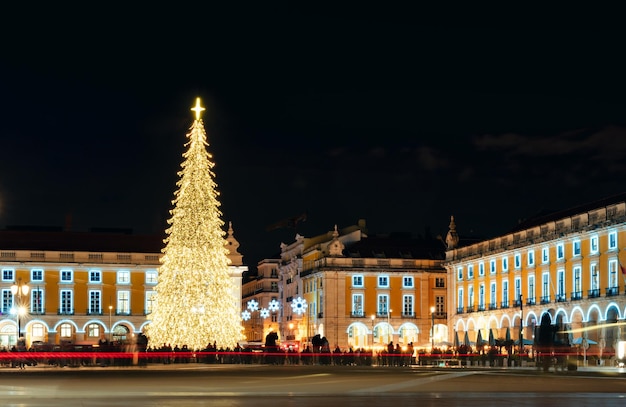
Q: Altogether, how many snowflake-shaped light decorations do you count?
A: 5